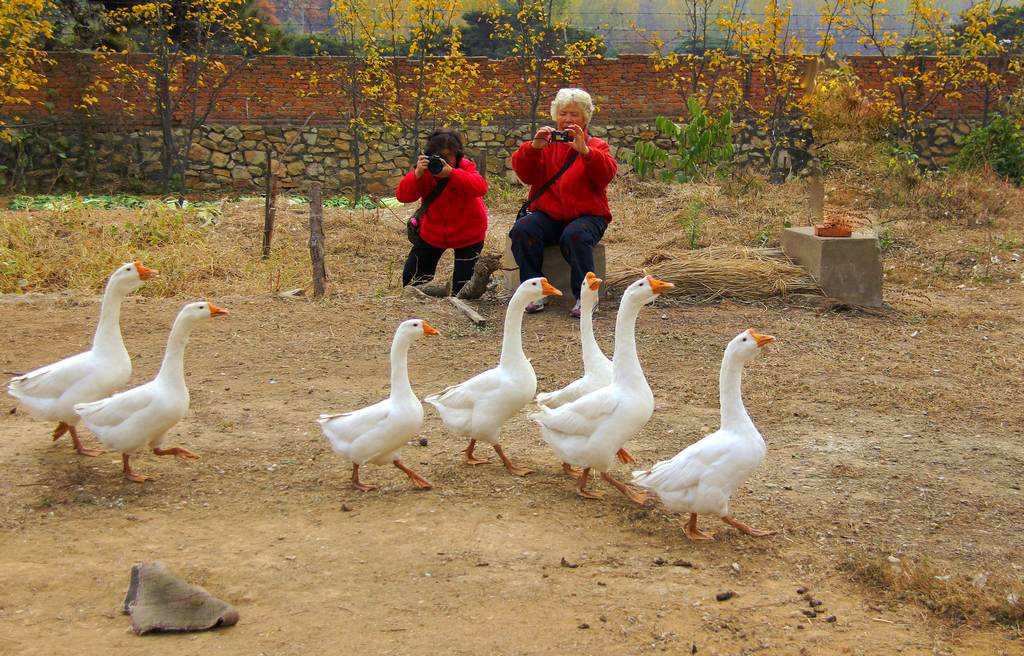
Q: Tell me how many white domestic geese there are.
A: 7